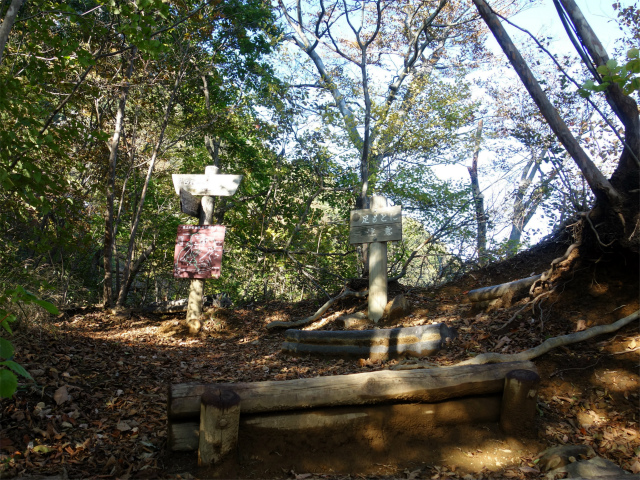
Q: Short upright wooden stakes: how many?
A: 2